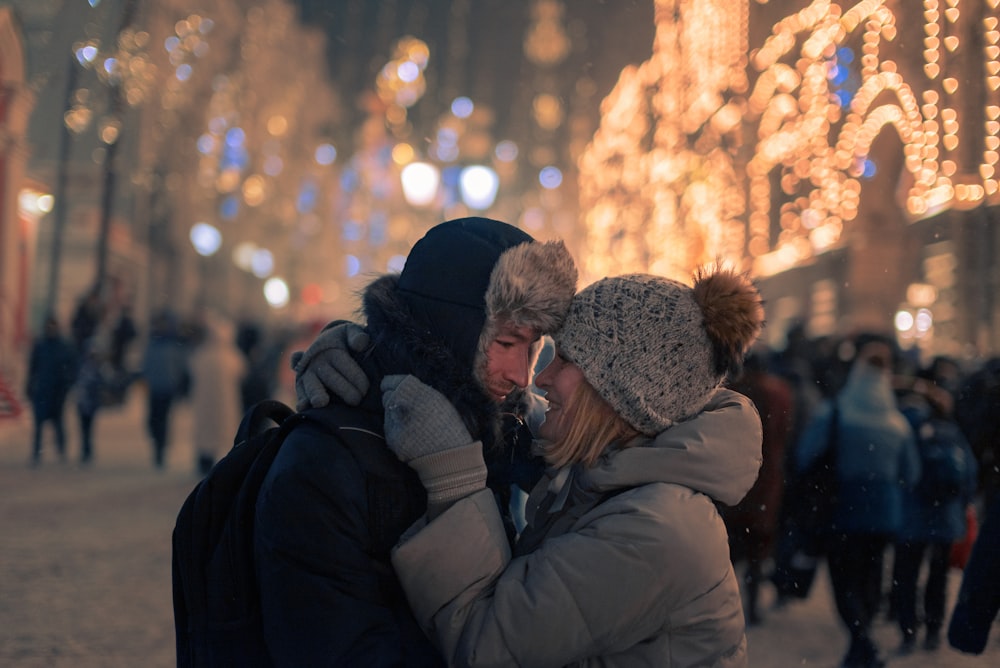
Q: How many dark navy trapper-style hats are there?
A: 1